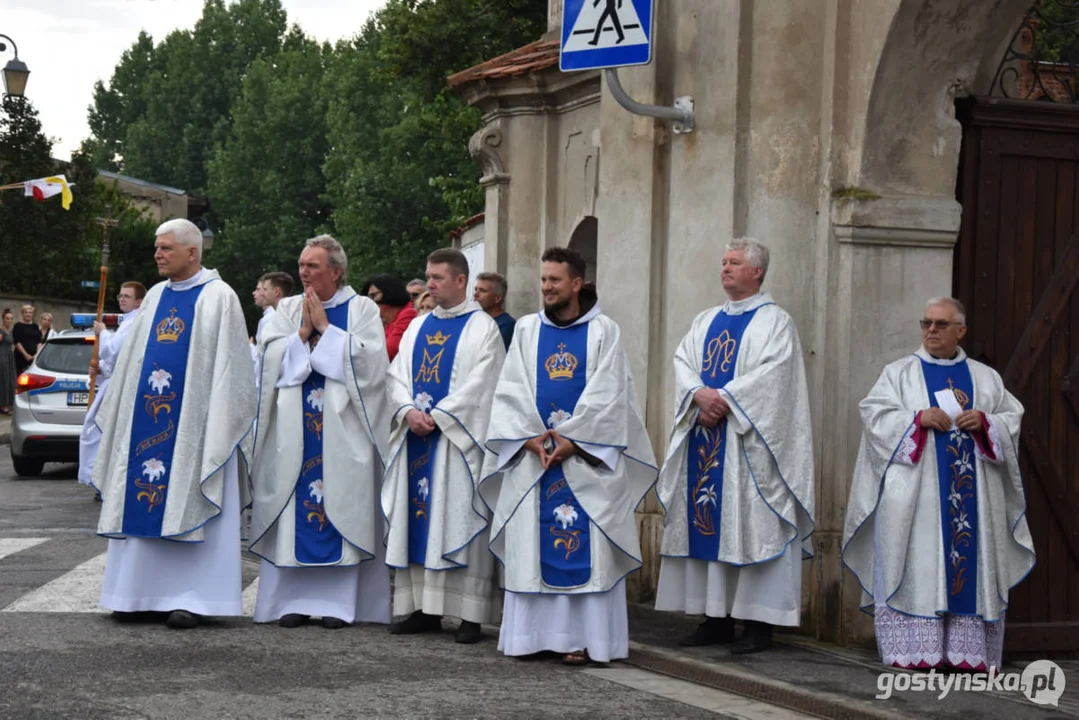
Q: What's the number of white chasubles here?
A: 6